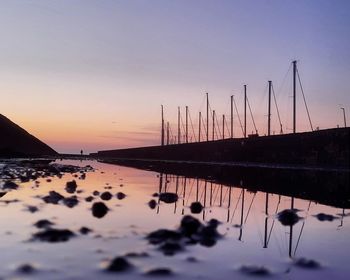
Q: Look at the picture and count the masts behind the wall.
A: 12